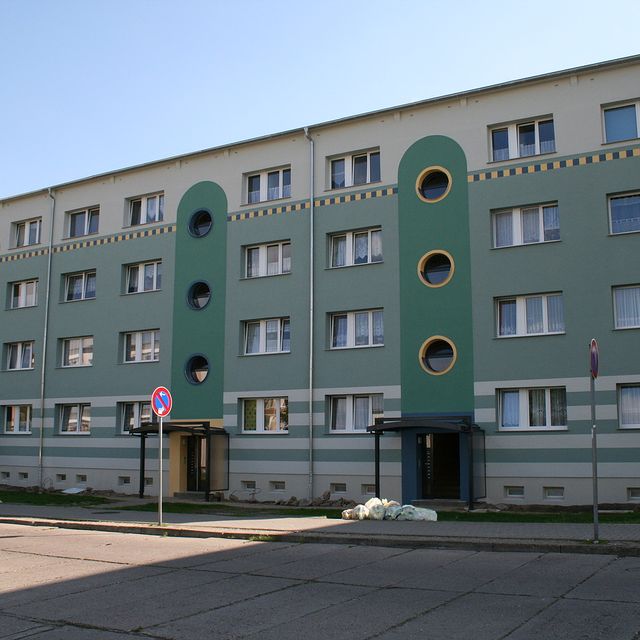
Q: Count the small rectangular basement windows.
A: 13